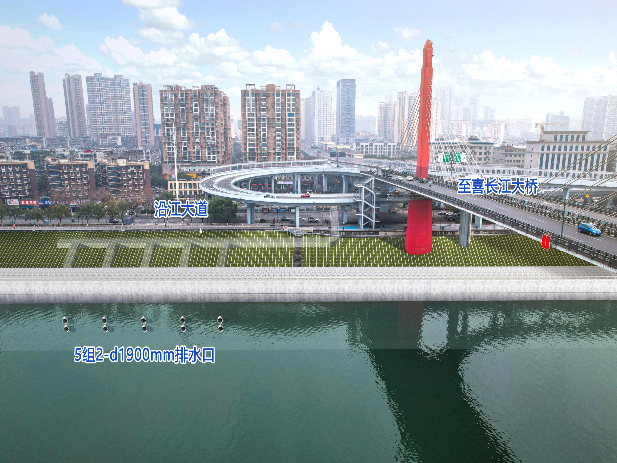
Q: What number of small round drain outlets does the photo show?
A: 10